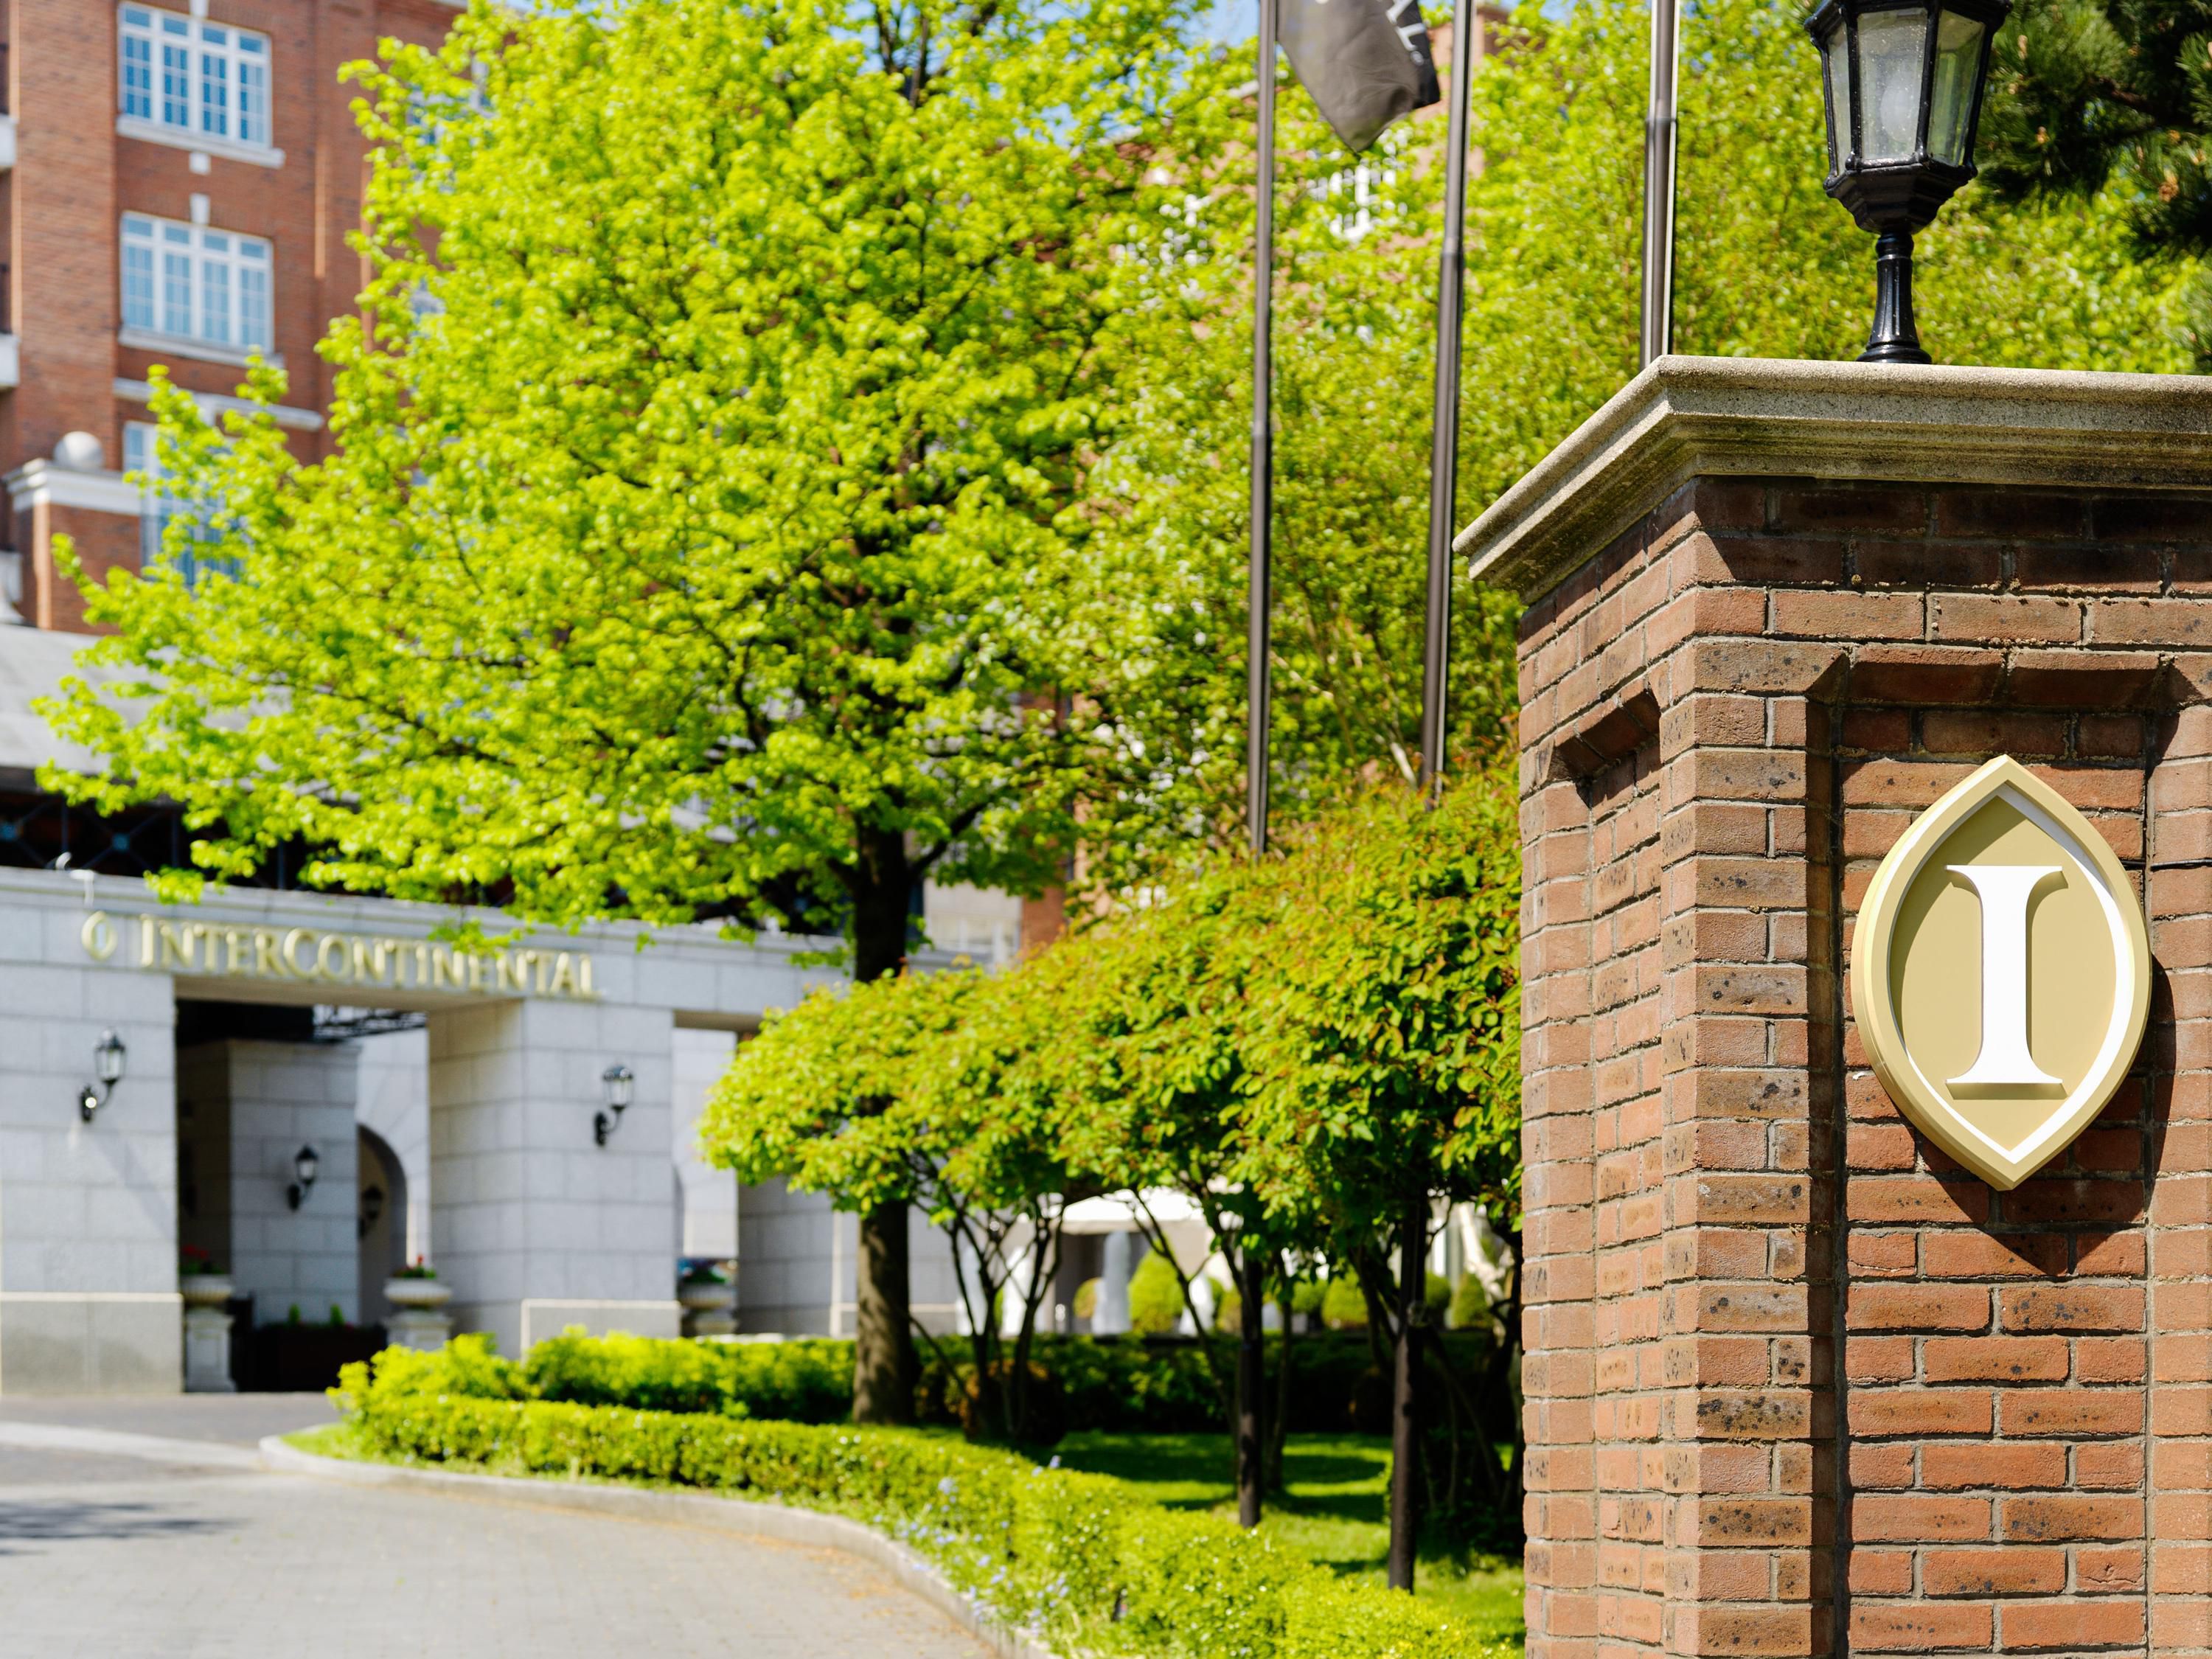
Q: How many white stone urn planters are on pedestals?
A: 3